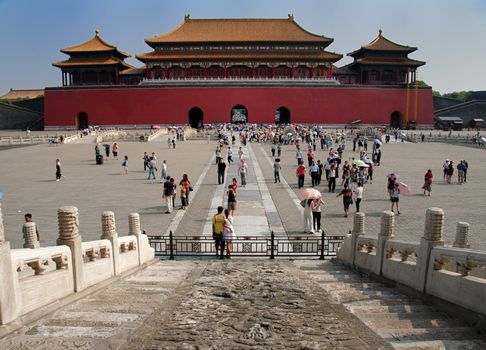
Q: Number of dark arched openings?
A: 5